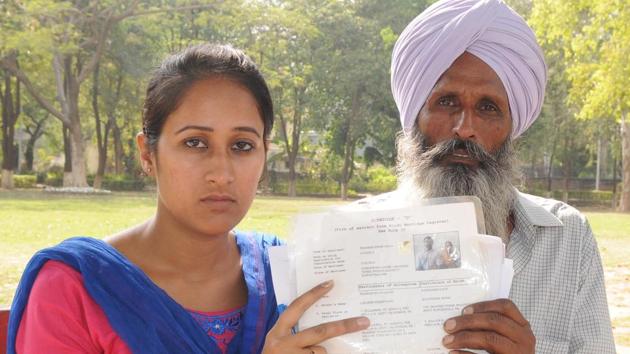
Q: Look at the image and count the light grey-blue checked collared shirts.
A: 1